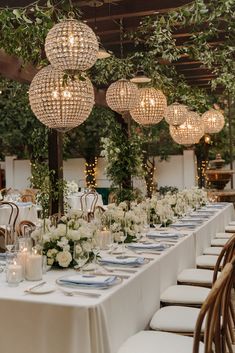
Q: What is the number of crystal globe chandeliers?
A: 7